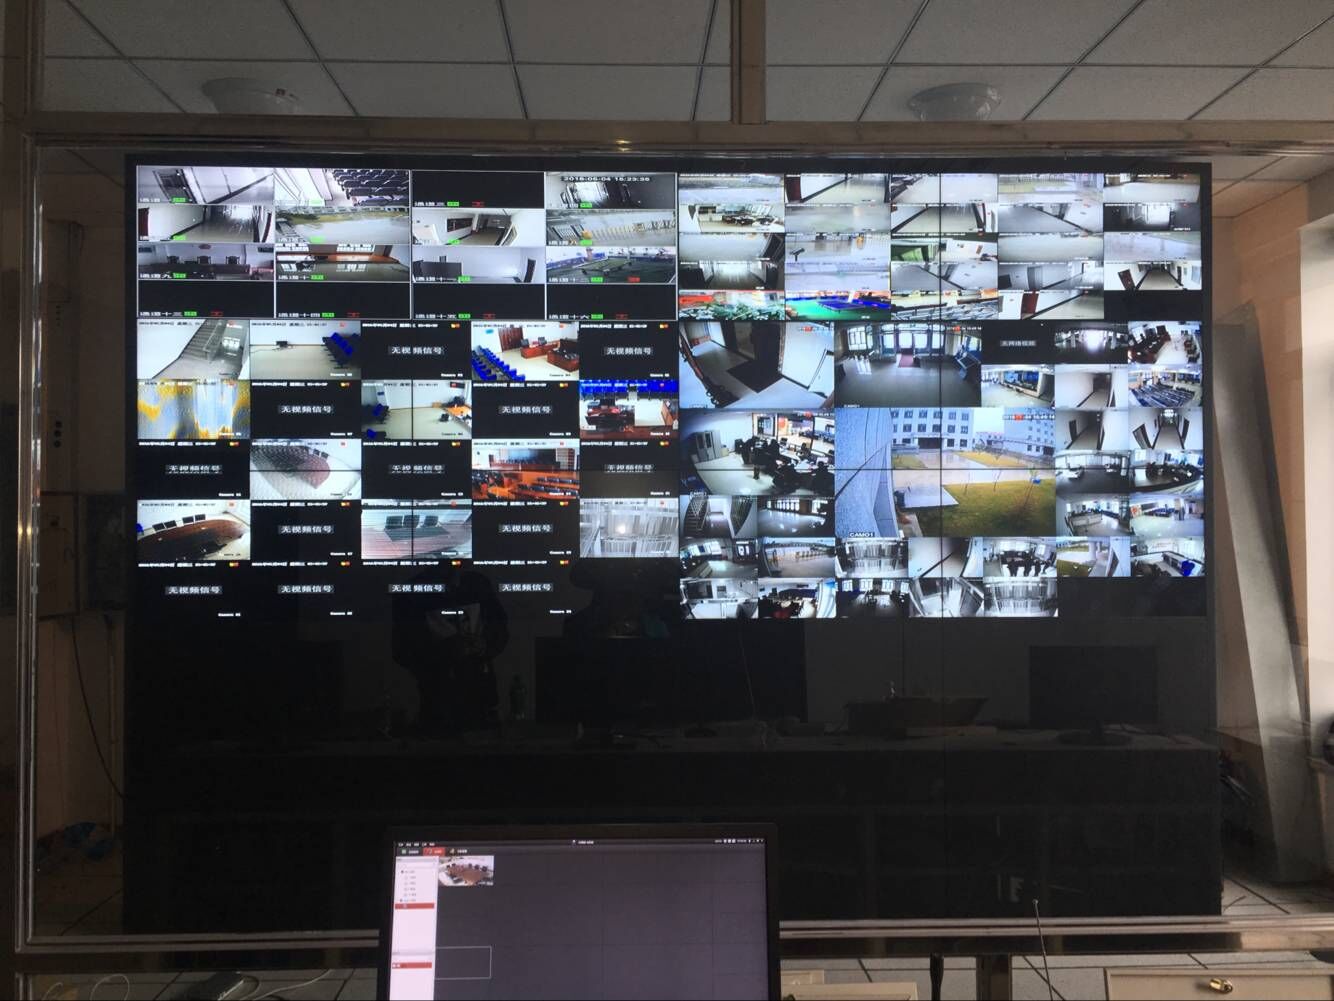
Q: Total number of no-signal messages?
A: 14